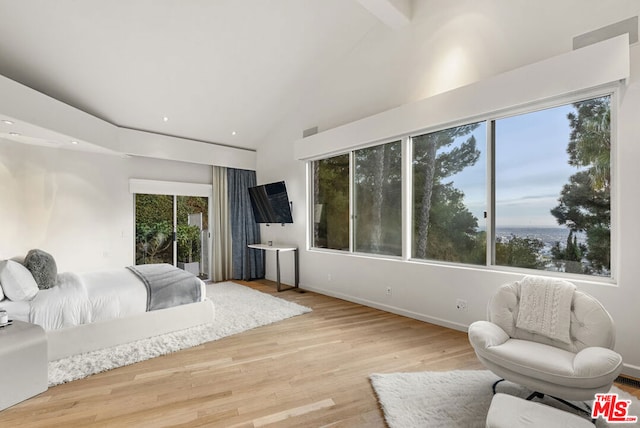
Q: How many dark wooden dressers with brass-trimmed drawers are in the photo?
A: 0